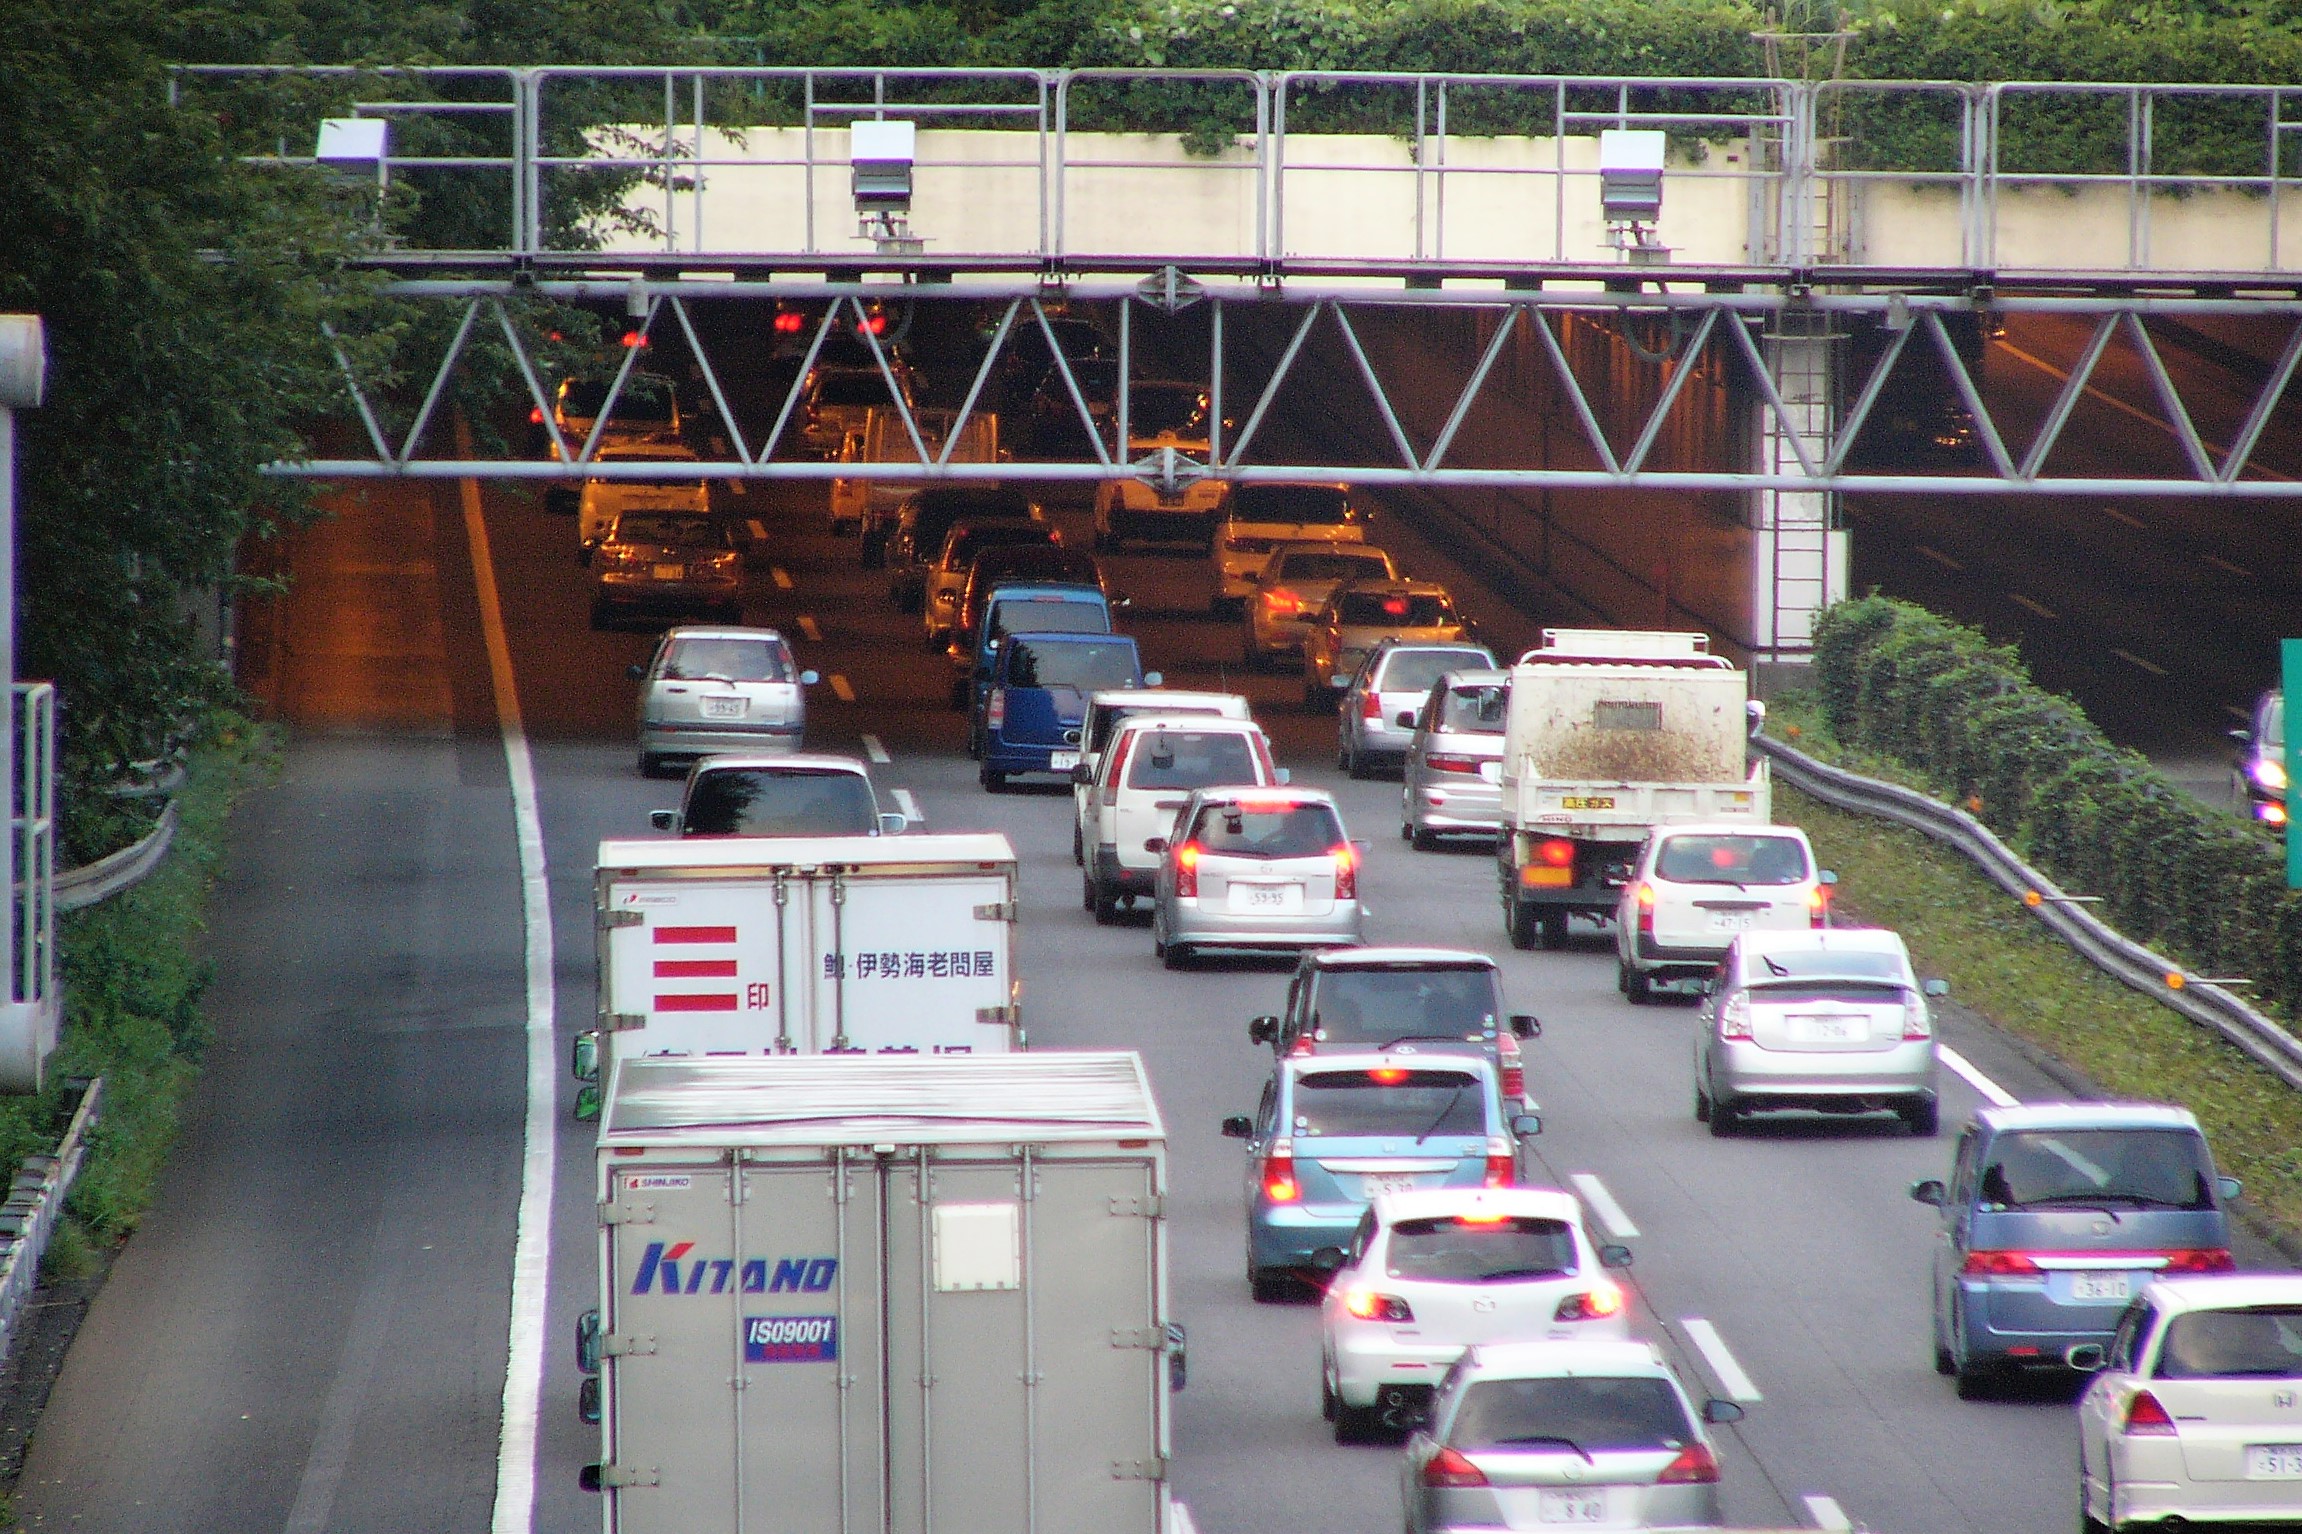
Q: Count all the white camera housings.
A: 3